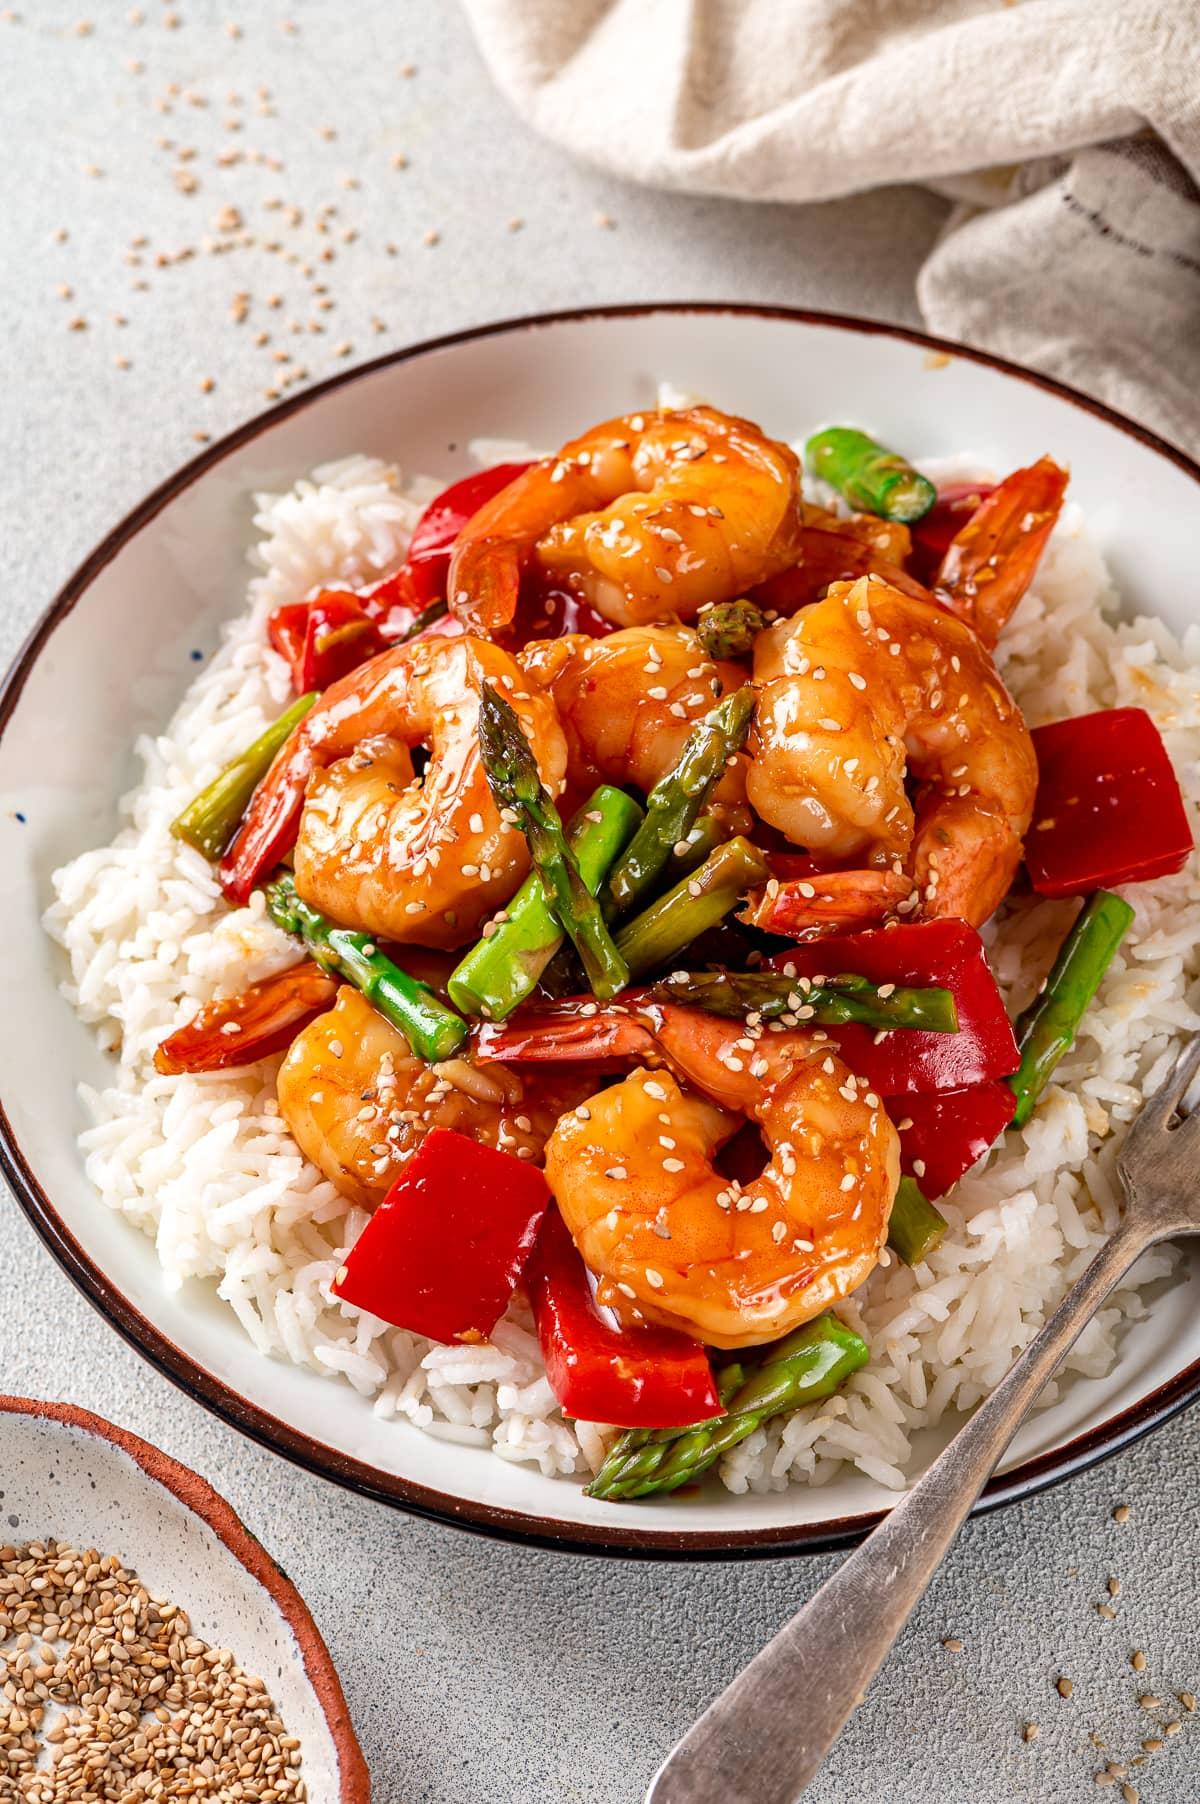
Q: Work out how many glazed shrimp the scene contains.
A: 7